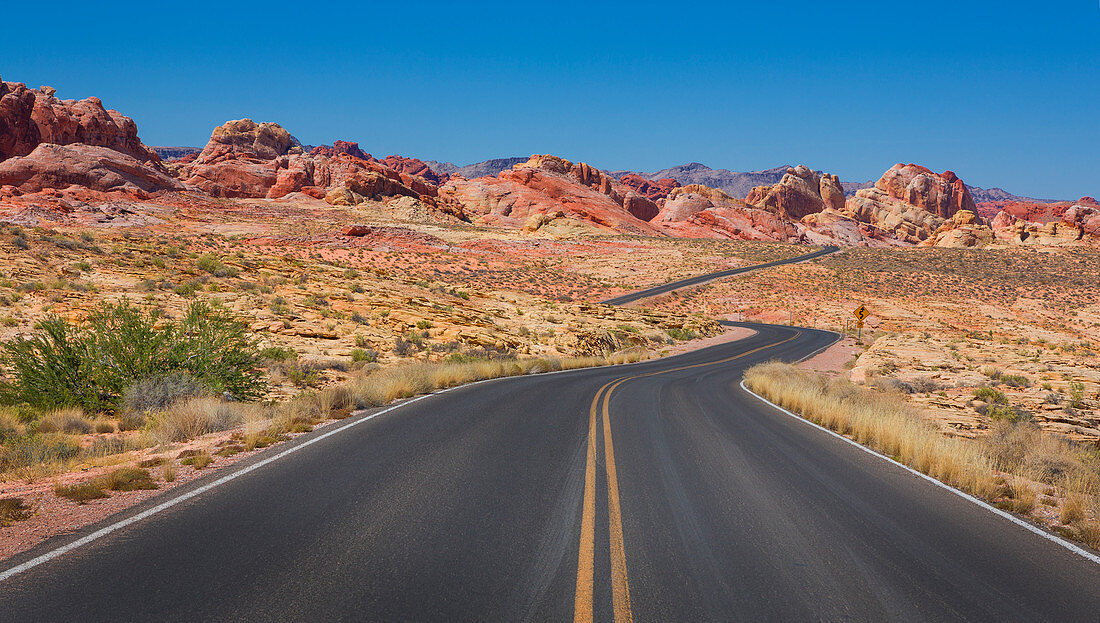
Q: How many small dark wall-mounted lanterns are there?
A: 0